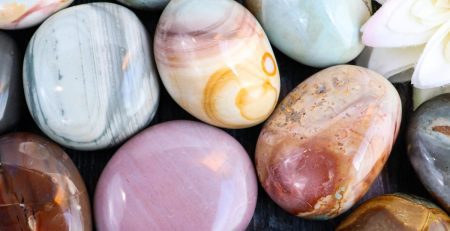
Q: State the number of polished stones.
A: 11